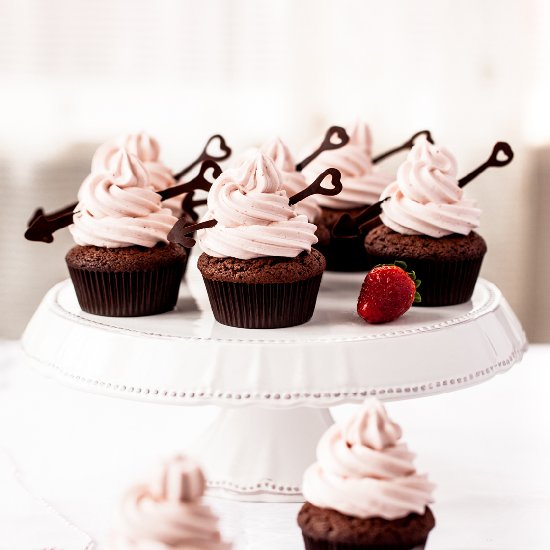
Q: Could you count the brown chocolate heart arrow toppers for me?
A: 6